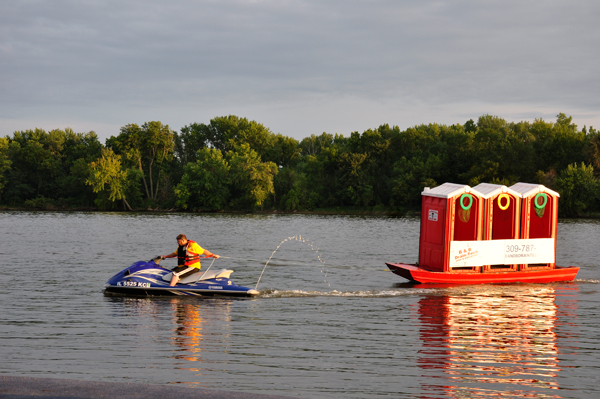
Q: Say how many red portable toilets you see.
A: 3